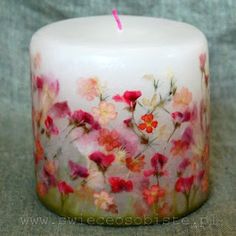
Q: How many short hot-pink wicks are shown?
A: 1